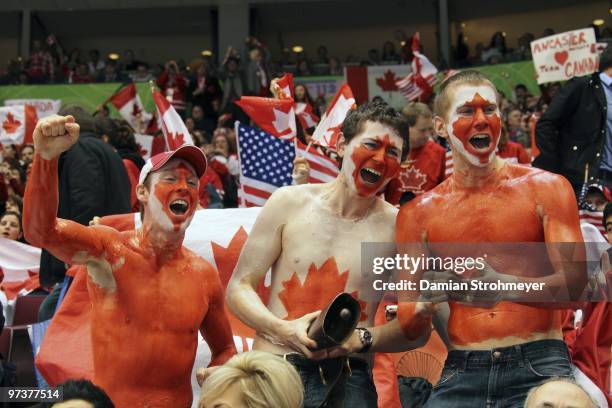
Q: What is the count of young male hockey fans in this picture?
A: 3